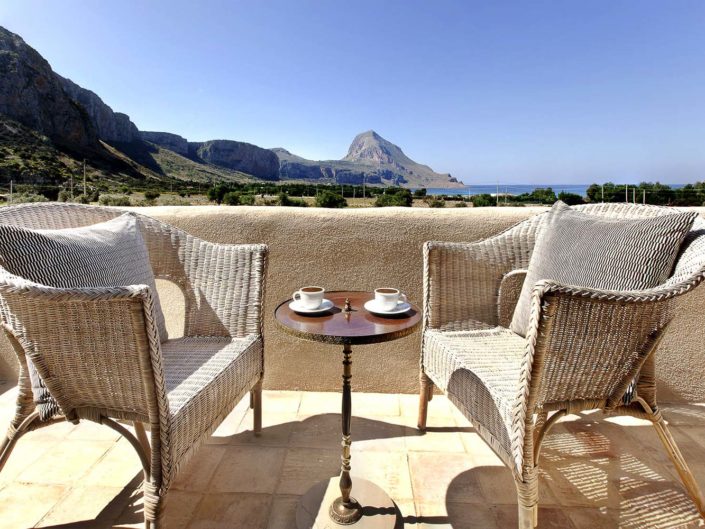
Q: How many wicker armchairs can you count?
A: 2